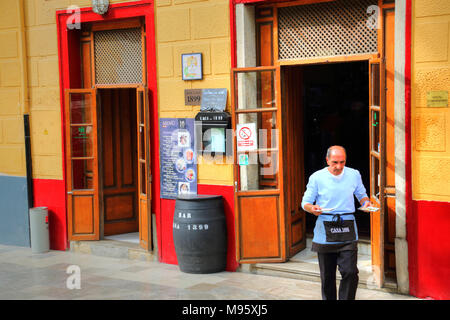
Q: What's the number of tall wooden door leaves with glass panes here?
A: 4